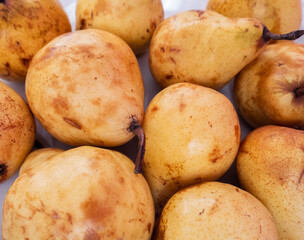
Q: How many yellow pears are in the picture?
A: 11